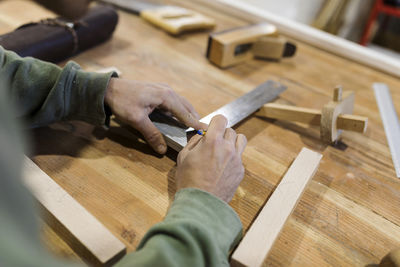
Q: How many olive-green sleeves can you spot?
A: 2